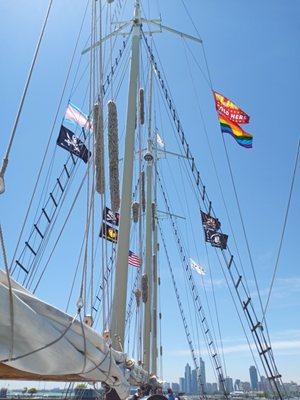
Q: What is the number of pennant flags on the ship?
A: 11